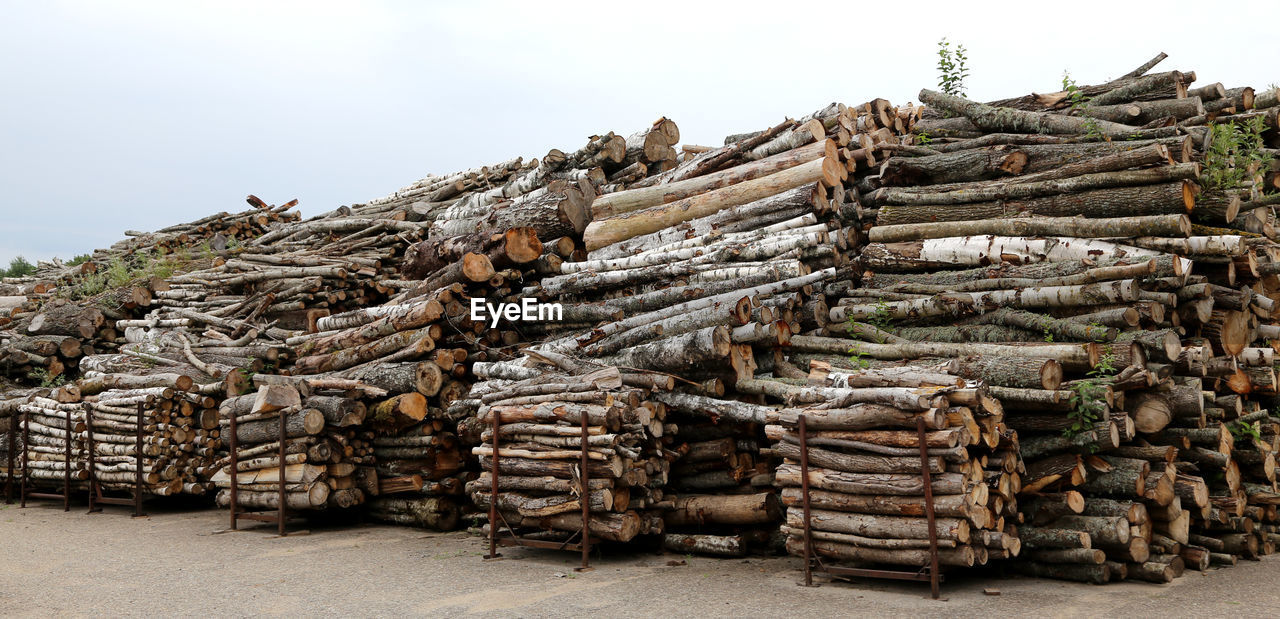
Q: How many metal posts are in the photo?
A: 11